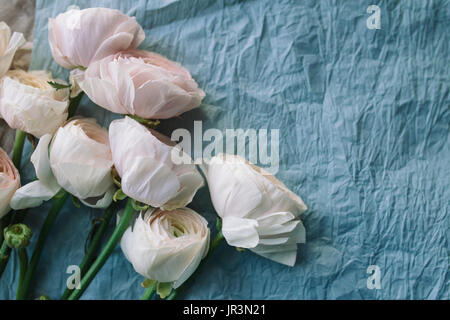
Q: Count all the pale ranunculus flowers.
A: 9